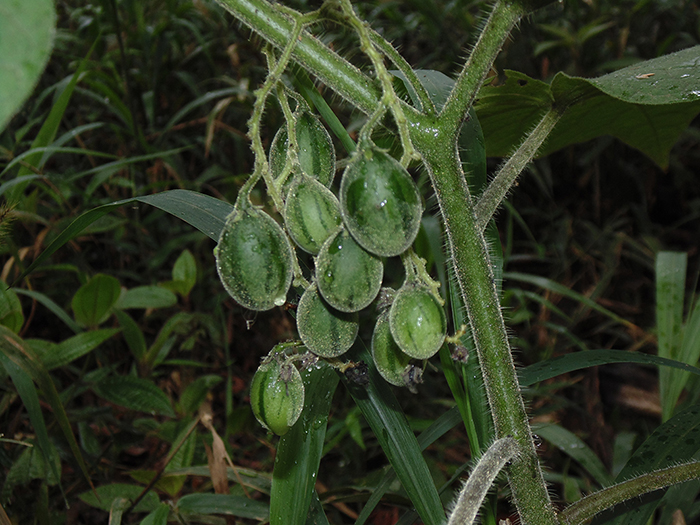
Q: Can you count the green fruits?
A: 9